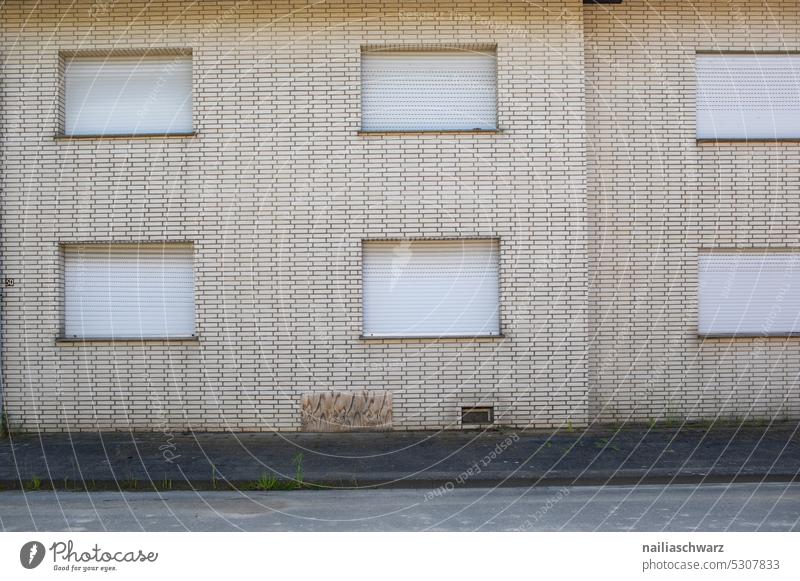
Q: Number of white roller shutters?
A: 6